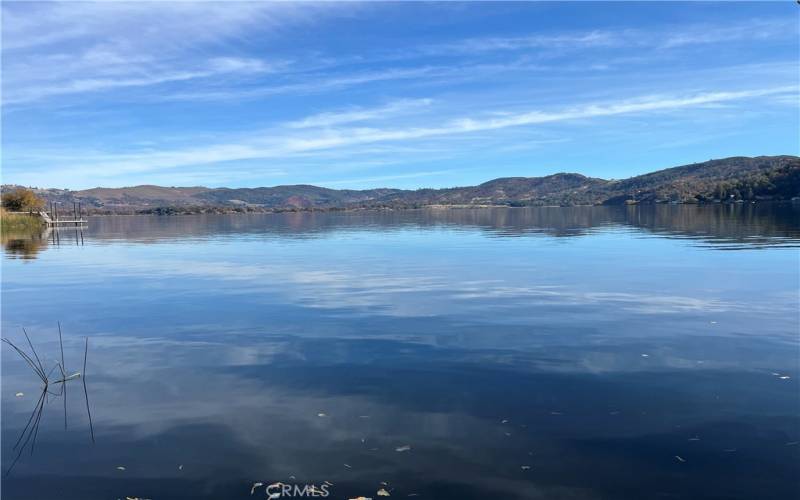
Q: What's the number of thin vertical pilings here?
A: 4